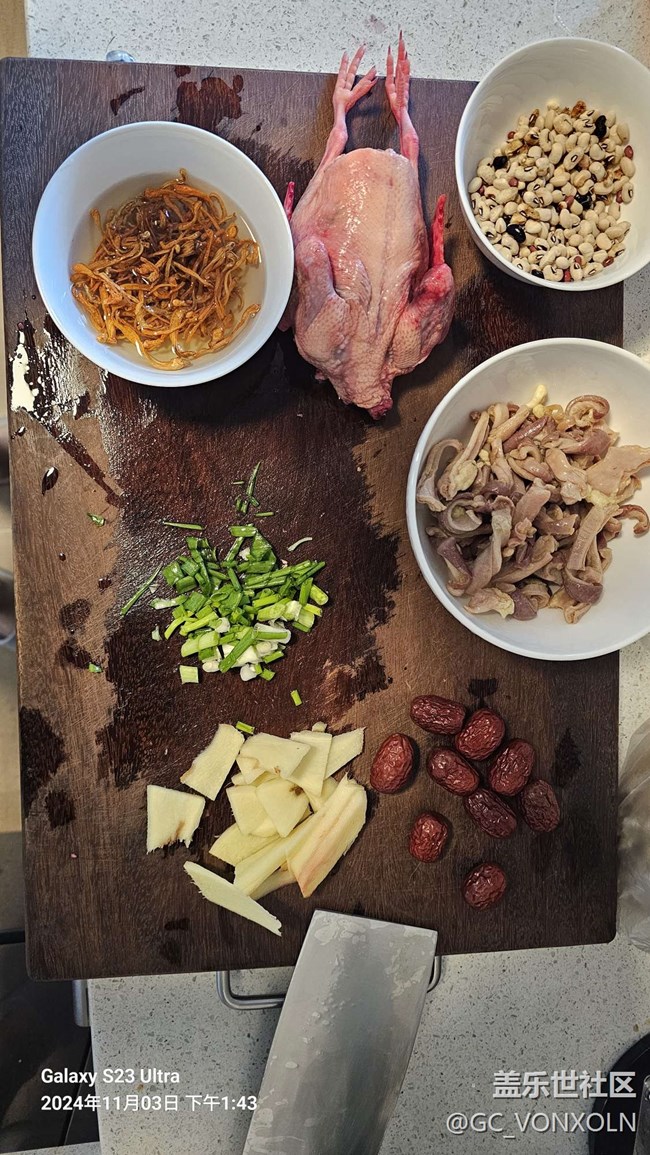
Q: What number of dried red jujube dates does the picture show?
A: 9